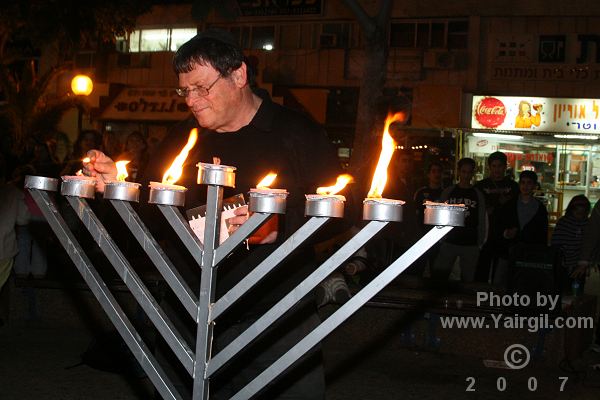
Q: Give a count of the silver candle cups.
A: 9